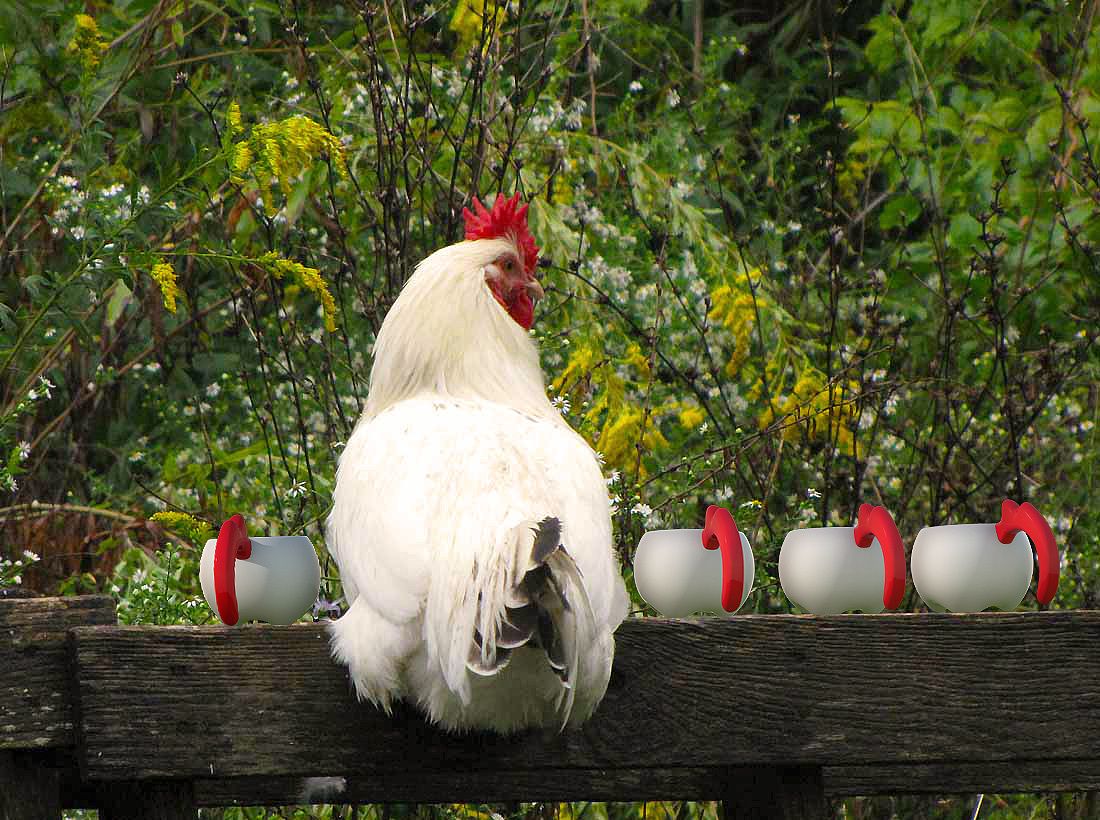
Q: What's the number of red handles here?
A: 4